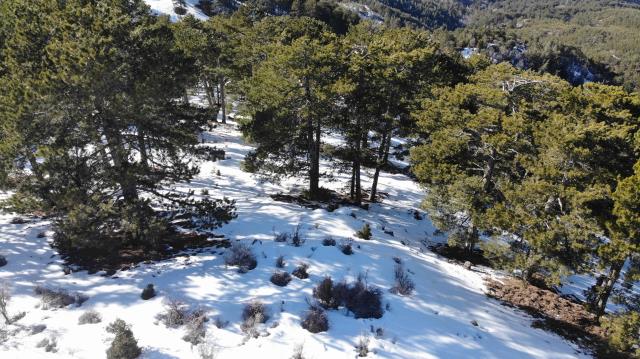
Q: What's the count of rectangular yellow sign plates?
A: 0